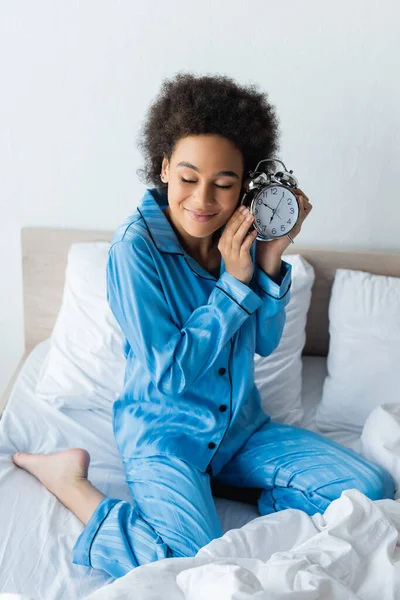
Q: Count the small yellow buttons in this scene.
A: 0